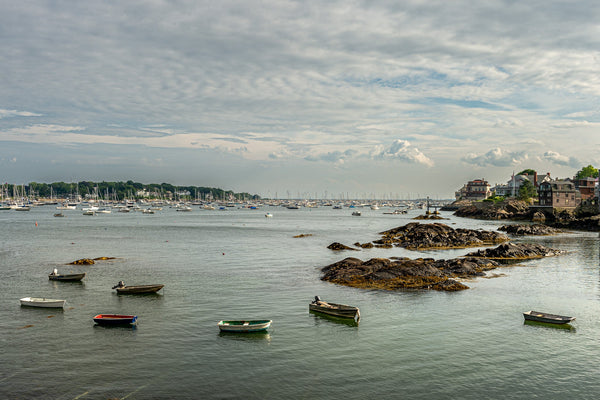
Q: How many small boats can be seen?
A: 7